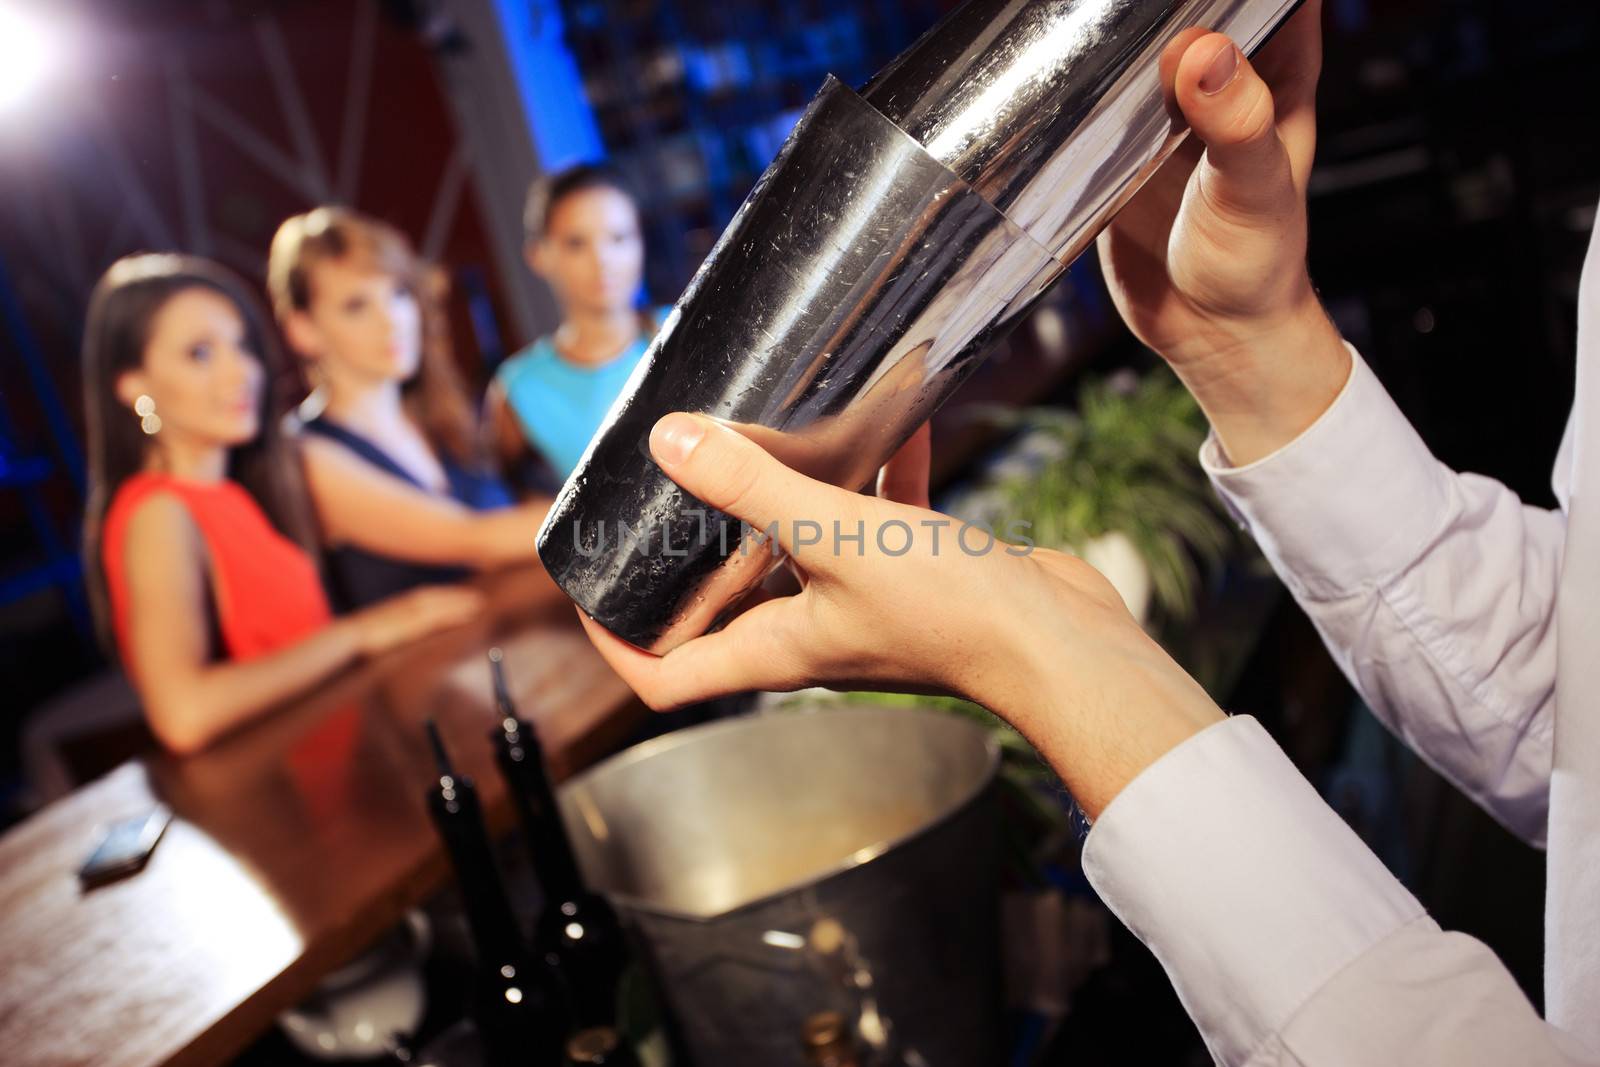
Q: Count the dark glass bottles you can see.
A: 2